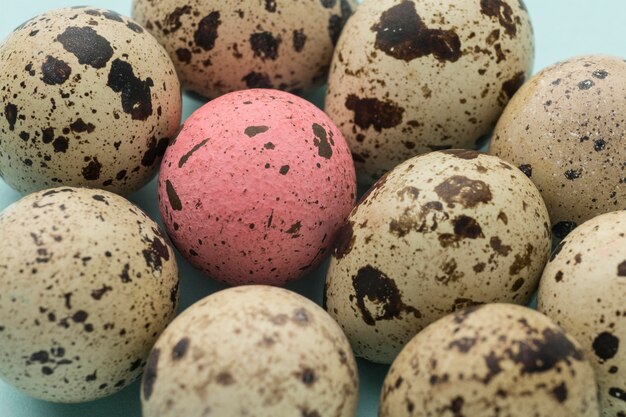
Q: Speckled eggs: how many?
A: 10